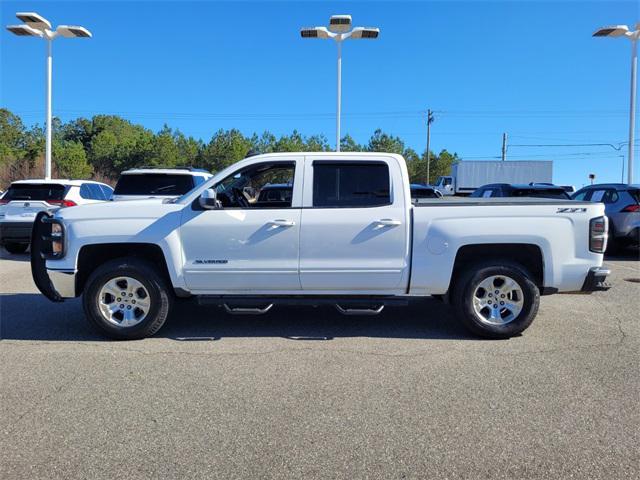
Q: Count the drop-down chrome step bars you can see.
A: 2